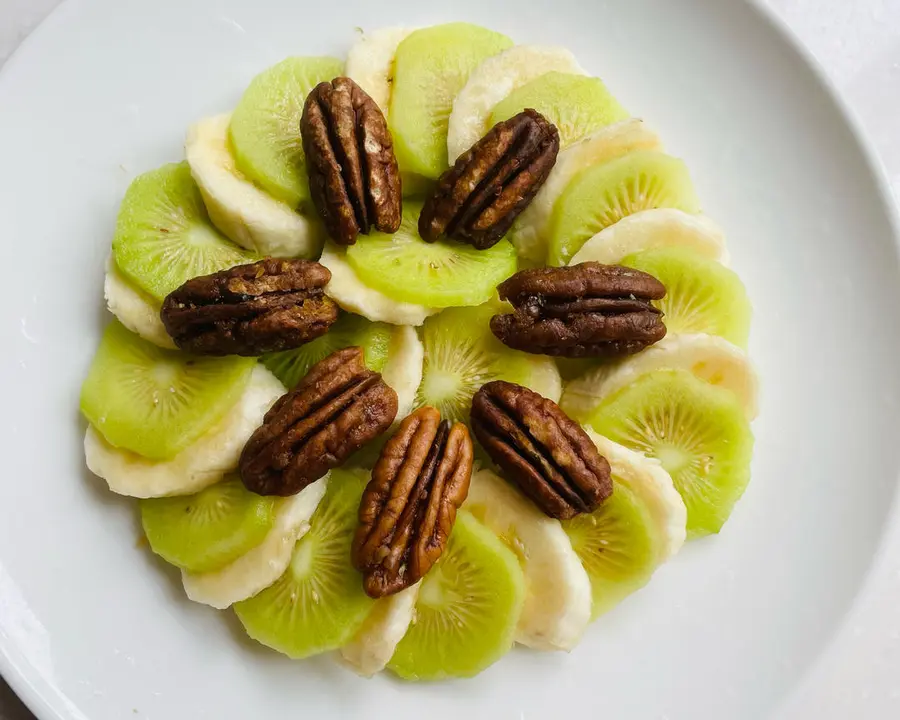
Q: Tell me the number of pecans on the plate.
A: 7